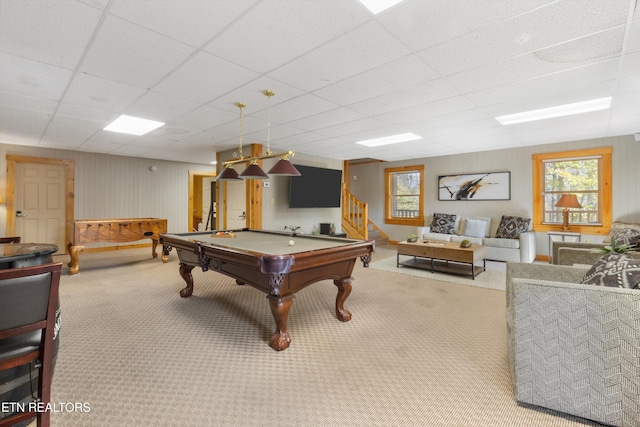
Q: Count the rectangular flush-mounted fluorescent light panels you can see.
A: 4